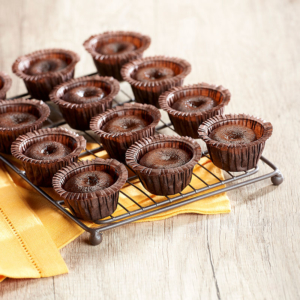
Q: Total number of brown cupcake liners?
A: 12